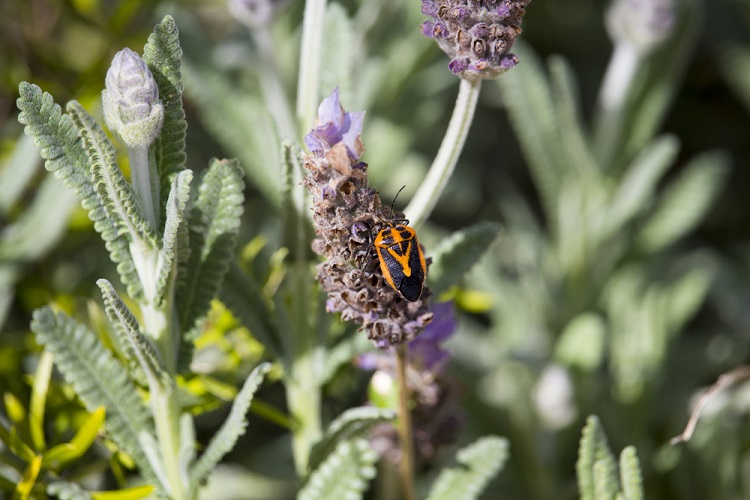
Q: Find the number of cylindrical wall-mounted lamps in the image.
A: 0